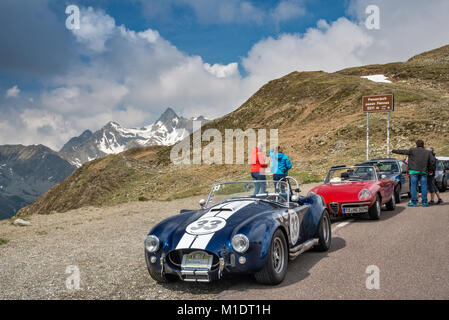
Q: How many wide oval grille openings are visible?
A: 1